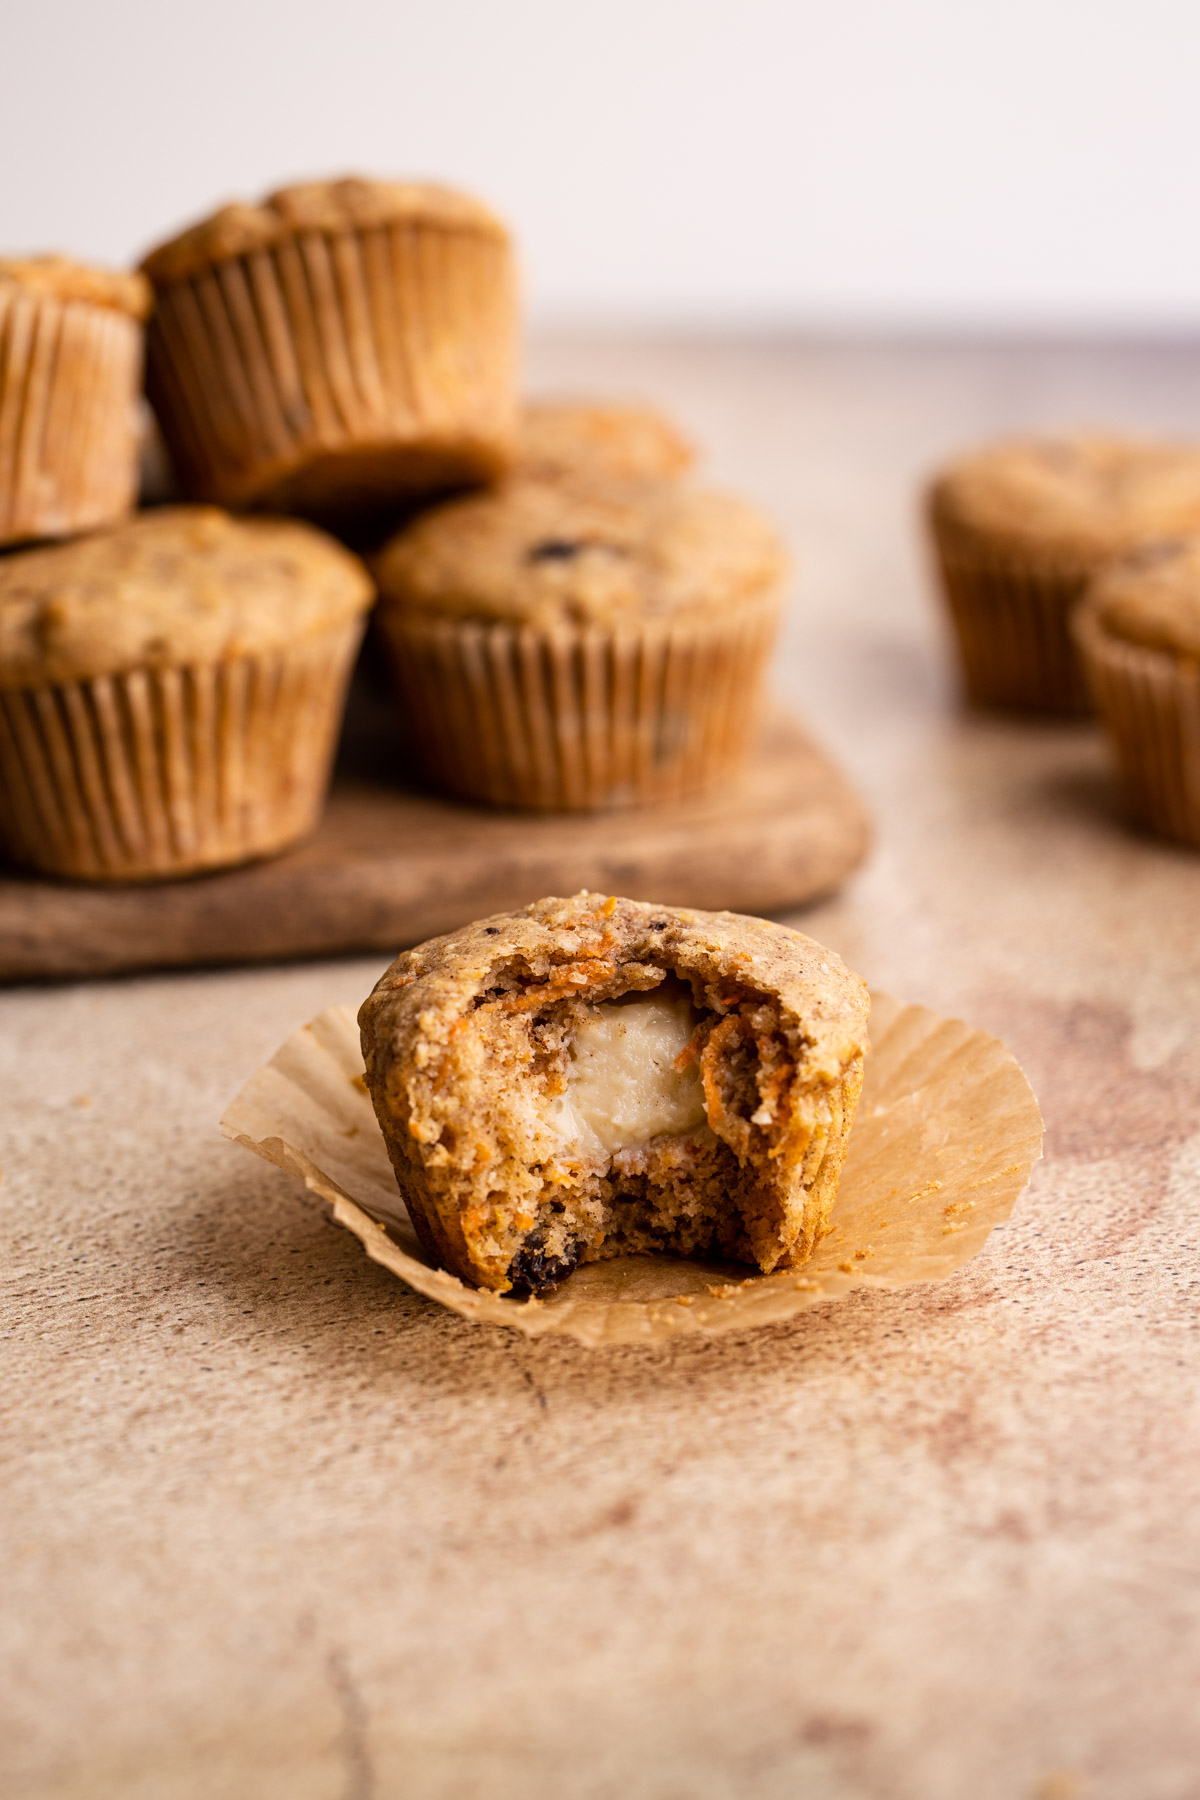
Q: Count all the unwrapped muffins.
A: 1